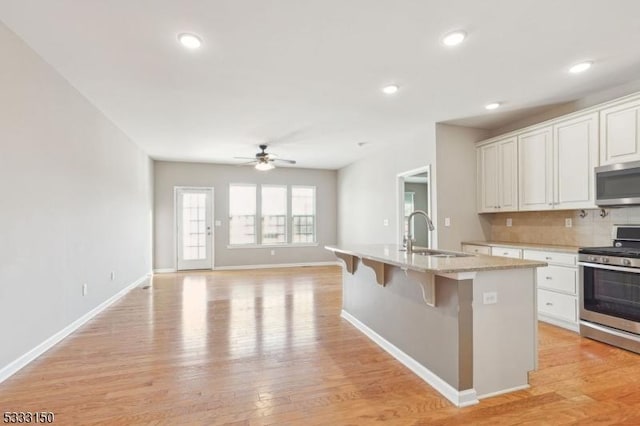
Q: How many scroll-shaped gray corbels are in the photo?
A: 3